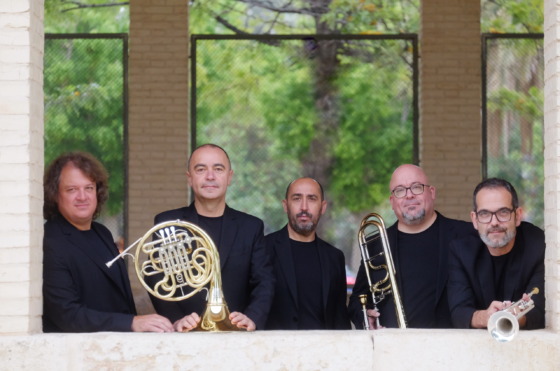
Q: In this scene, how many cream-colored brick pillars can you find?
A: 4